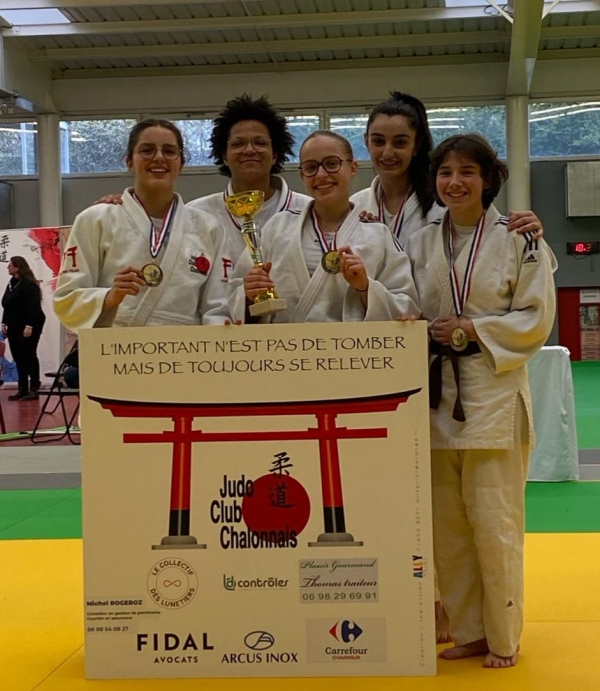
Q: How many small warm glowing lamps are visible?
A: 0